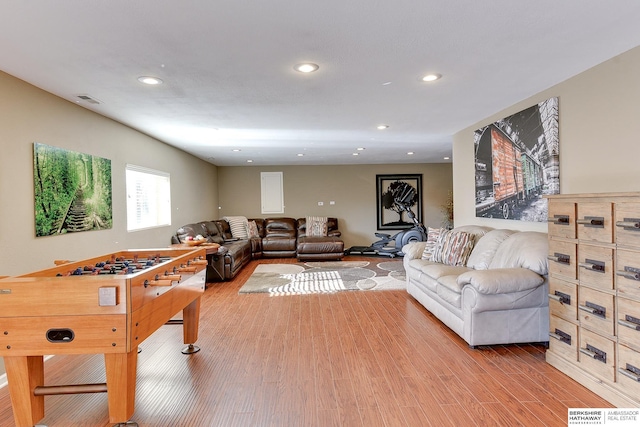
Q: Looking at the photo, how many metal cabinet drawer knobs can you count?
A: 12